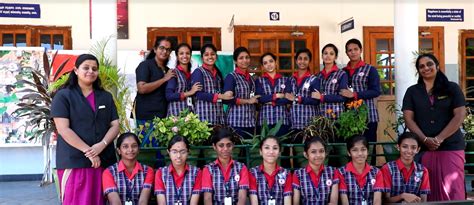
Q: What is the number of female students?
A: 14